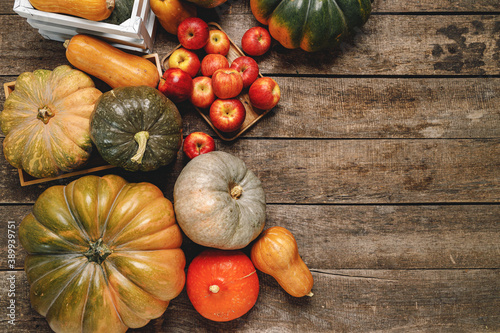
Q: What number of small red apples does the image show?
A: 12